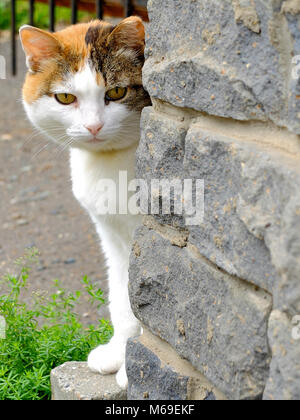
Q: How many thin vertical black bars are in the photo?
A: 6